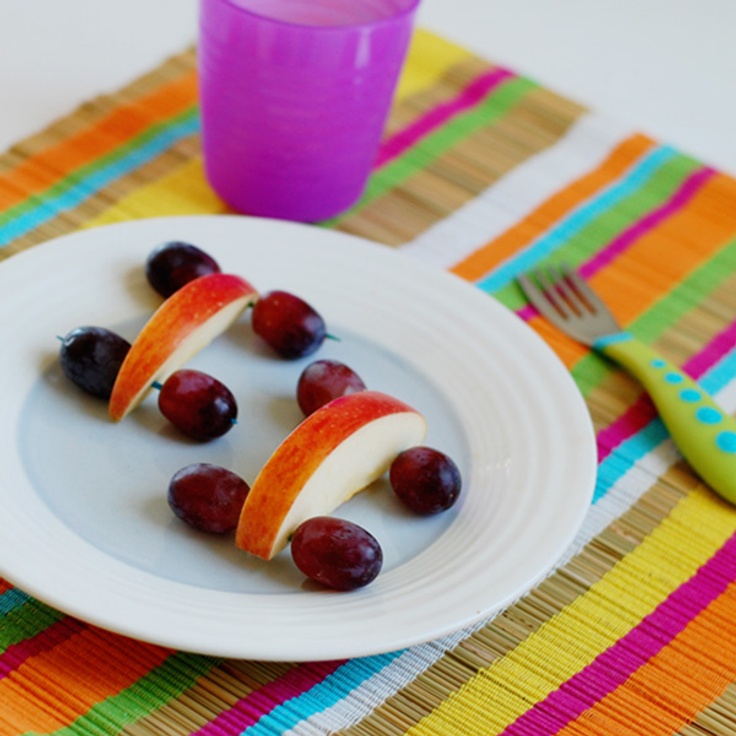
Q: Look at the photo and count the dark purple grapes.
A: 8